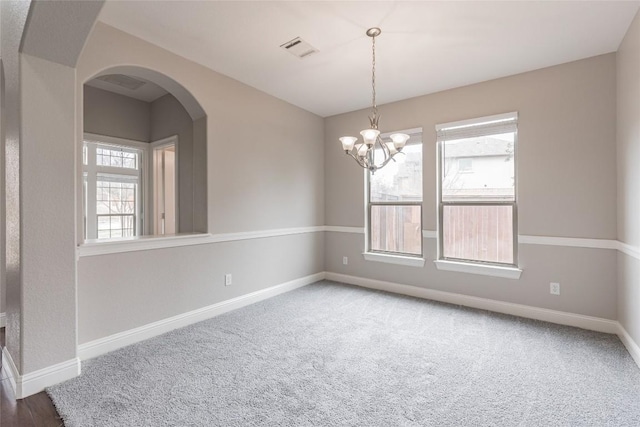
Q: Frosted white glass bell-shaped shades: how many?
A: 5